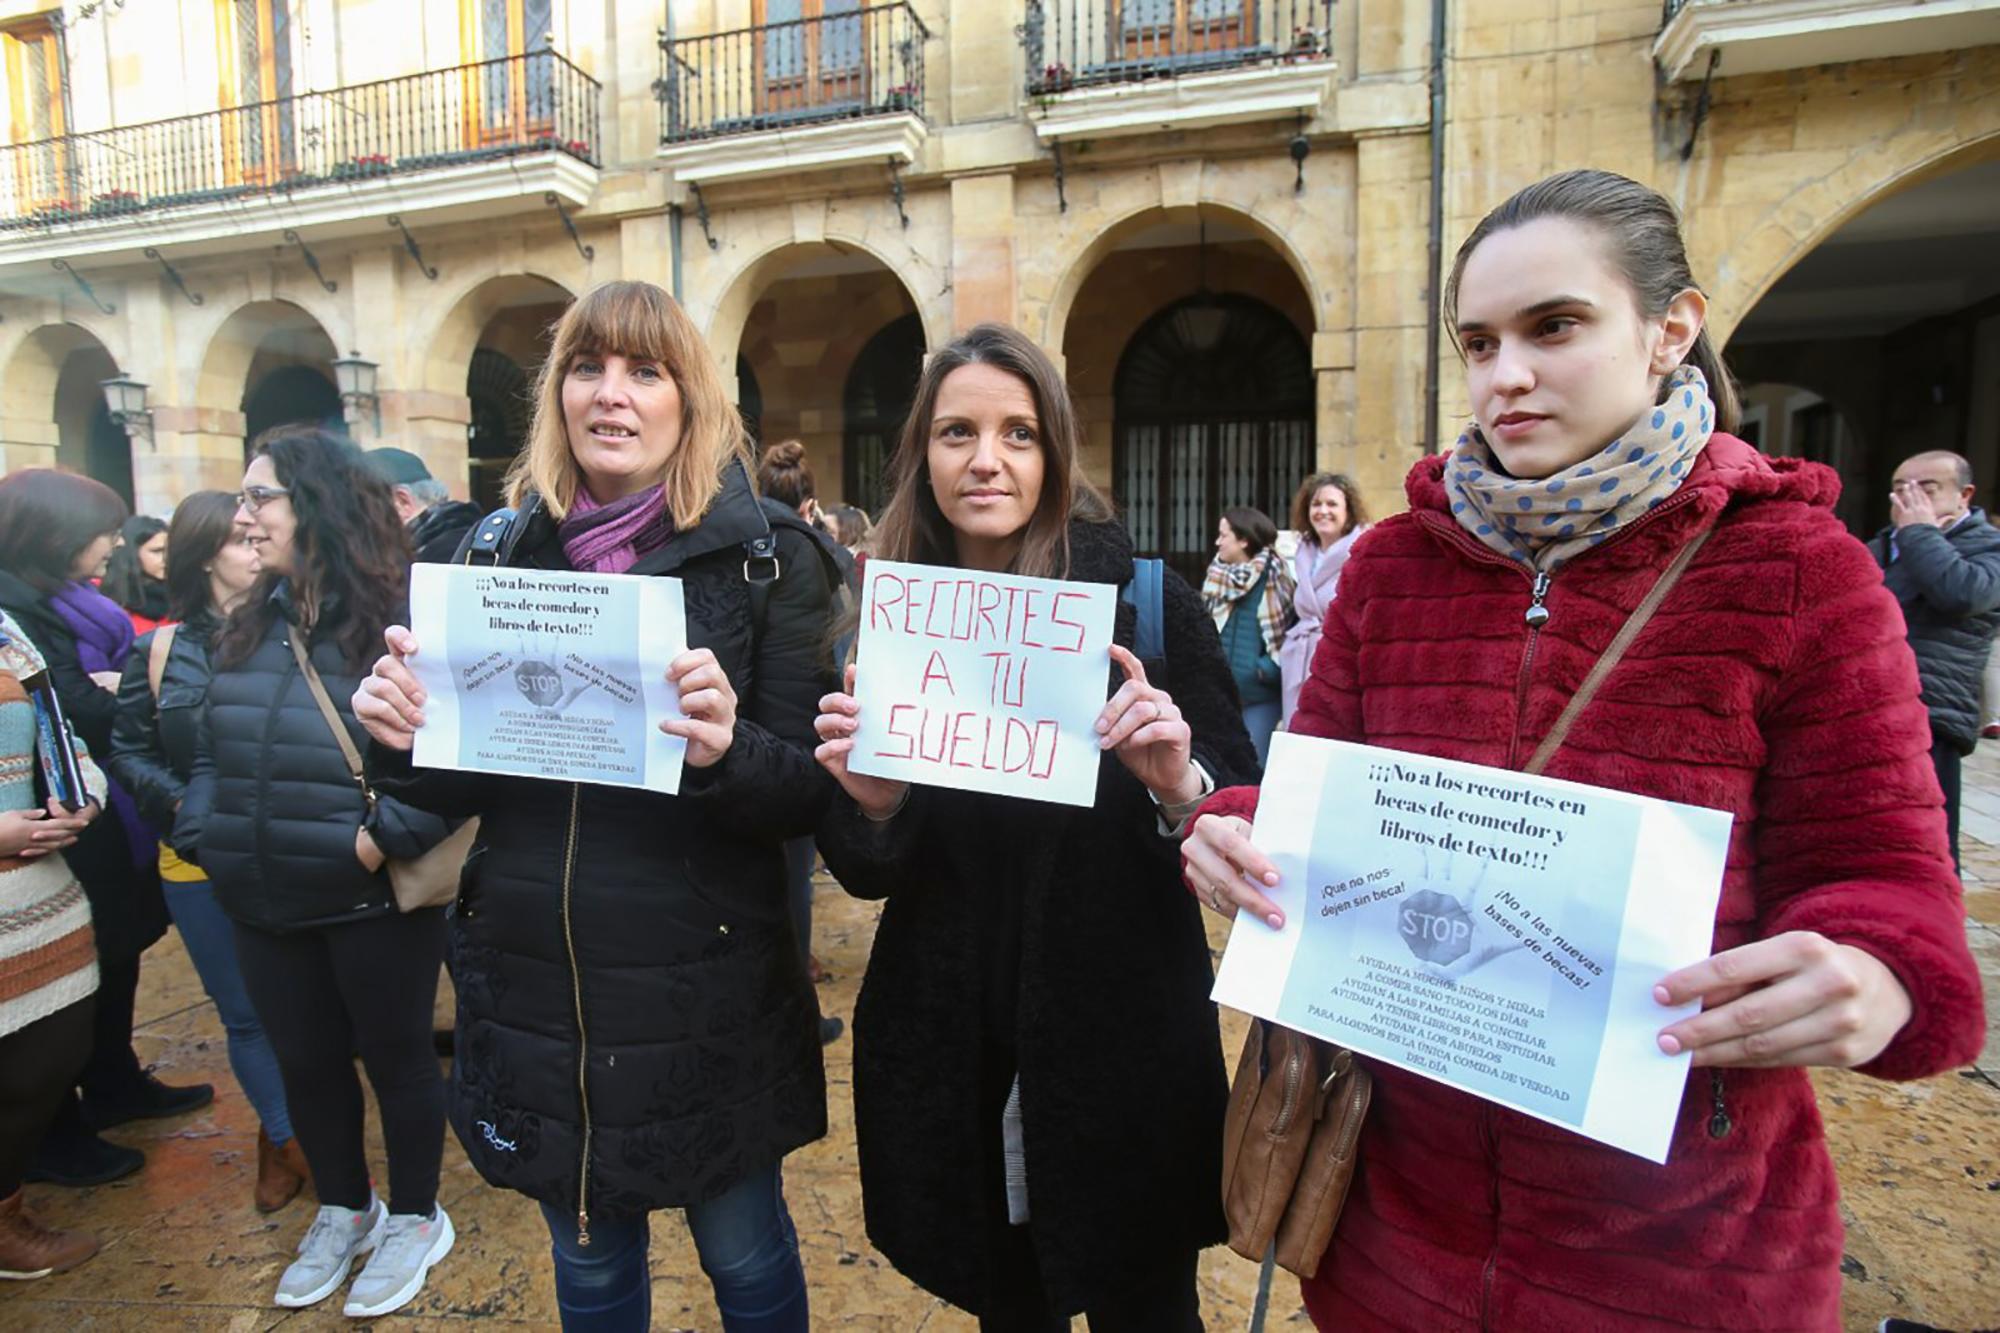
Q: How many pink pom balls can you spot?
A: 0